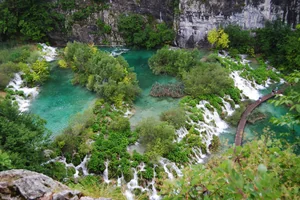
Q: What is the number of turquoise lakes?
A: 3